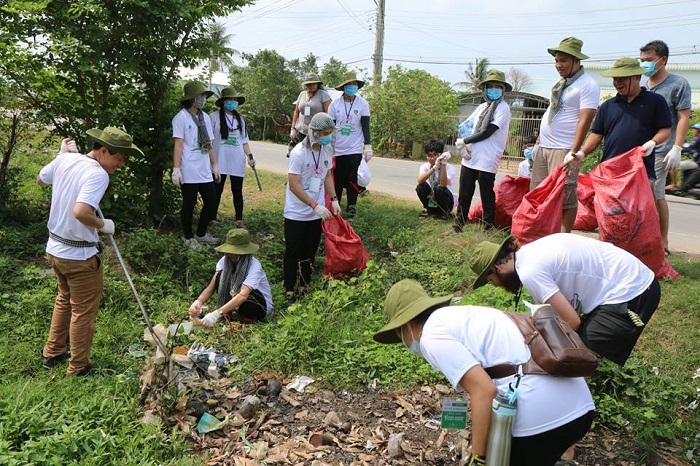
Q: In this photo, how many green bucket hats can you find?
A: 11